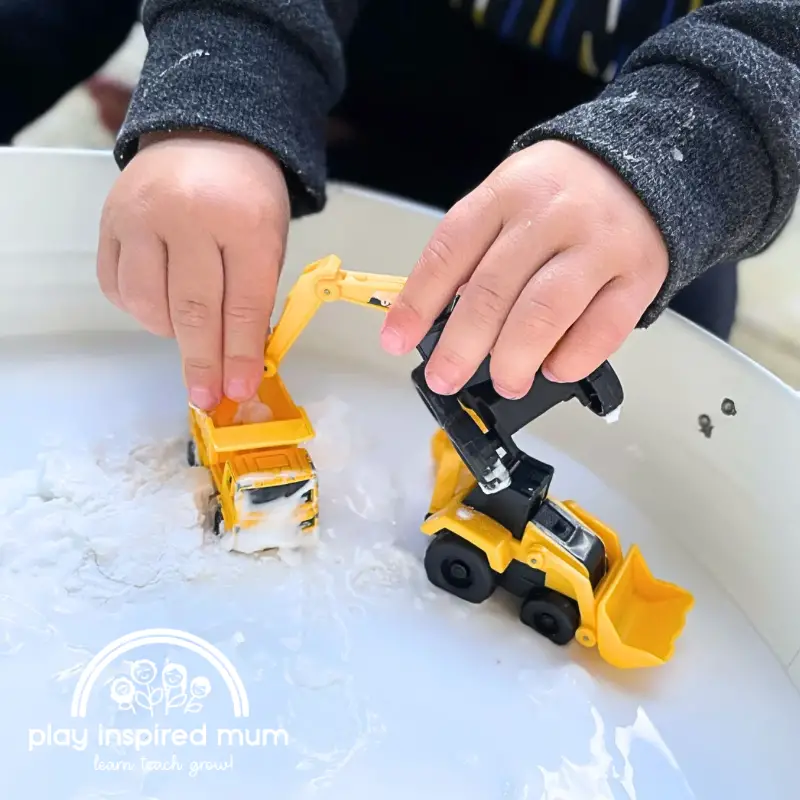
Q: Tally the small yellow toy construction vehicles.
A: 3